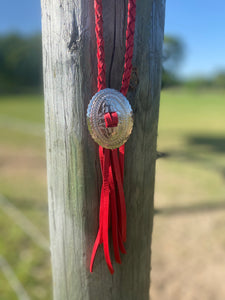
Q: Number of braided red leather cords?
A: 2